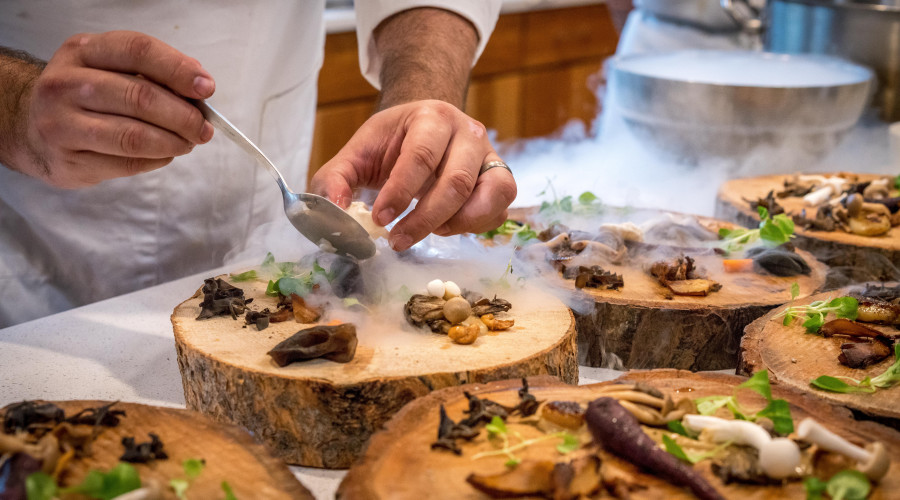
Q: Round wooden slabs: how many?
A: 6